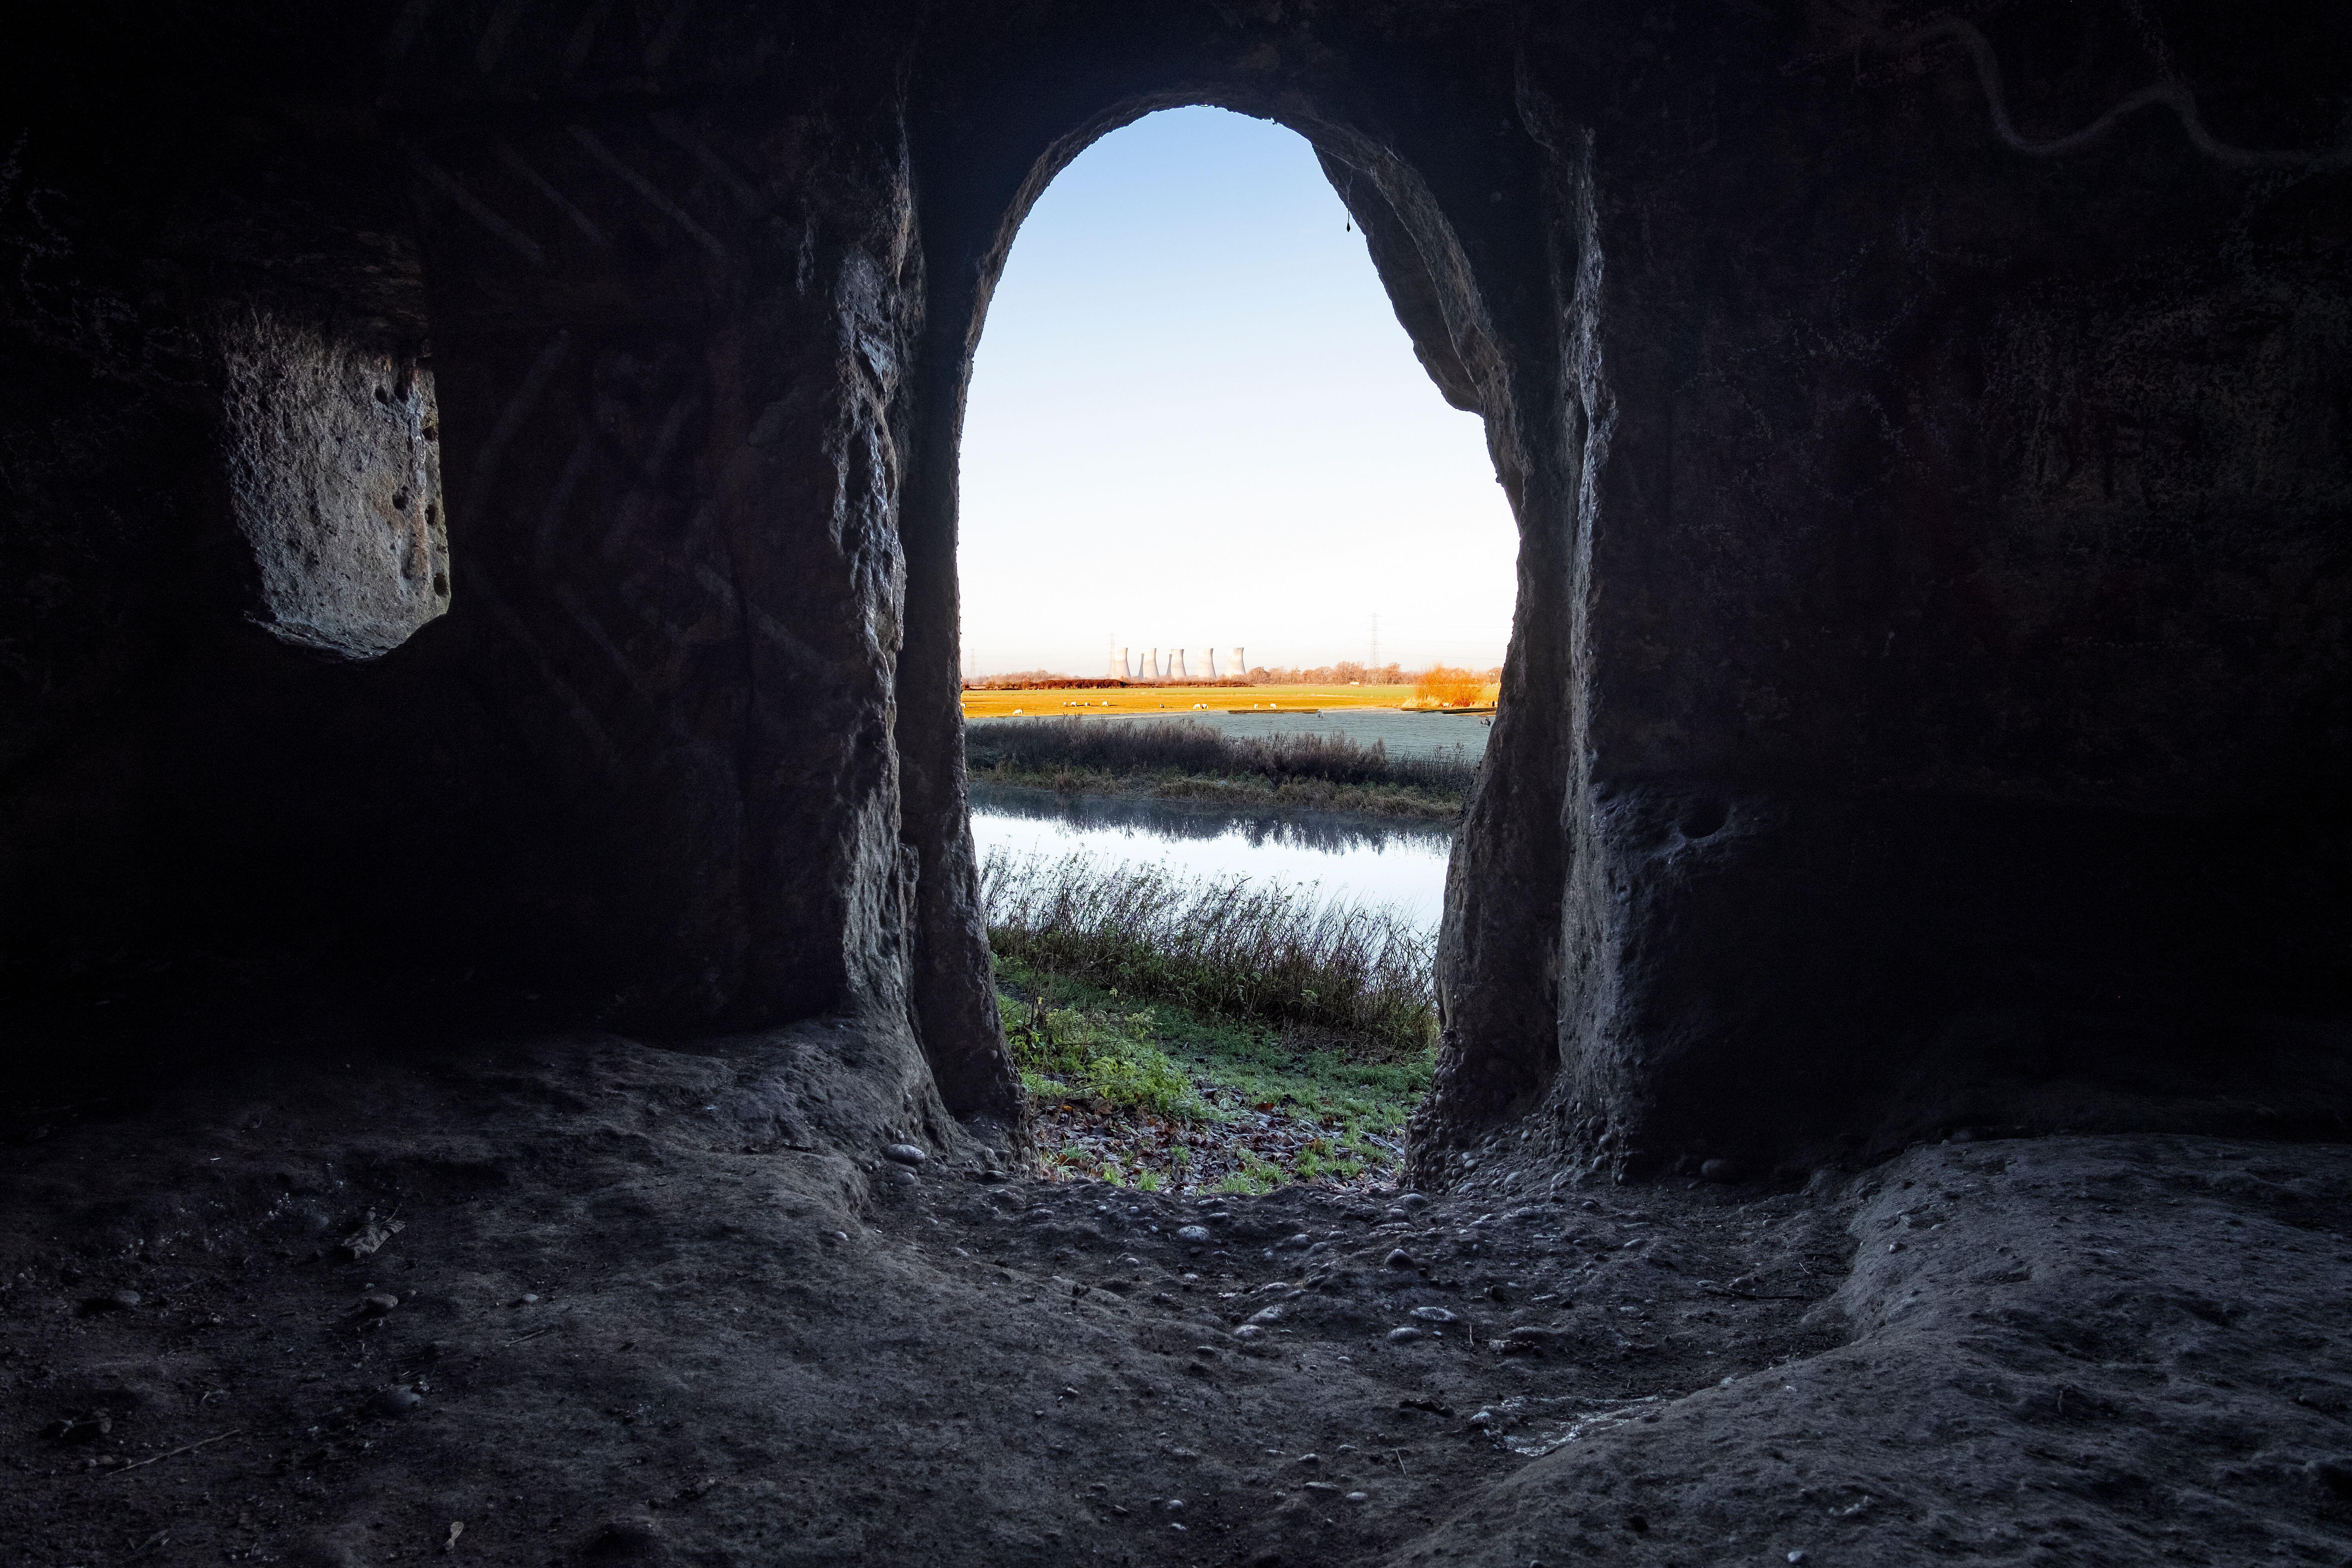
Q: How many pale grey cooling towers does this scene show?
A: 5